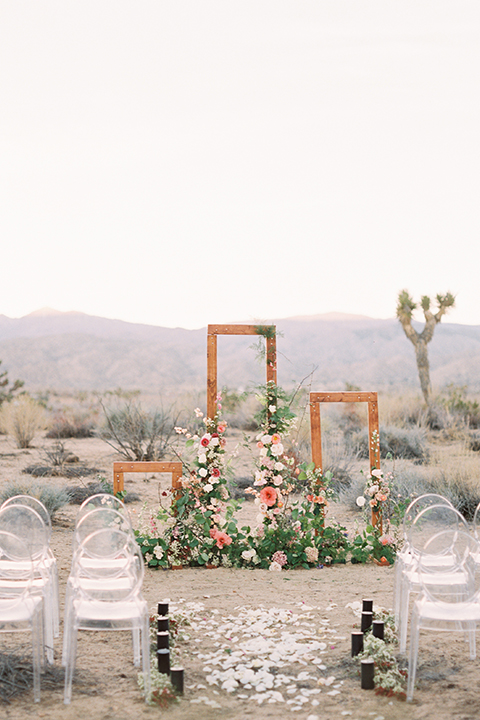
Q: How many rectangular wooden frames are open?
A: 3